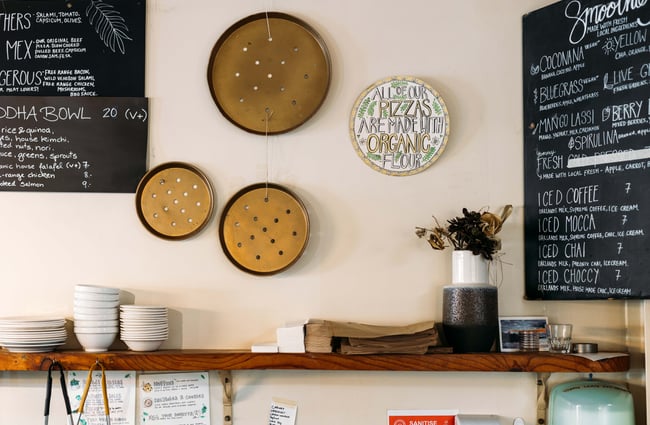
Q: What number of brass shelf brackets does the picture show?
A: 2